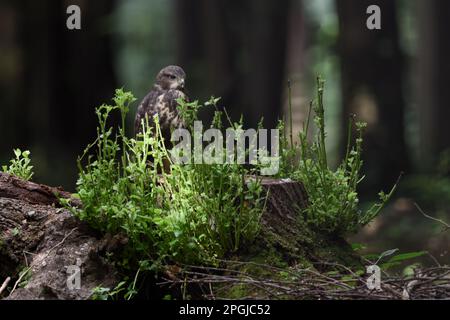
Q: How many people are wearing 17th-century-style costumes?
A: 0